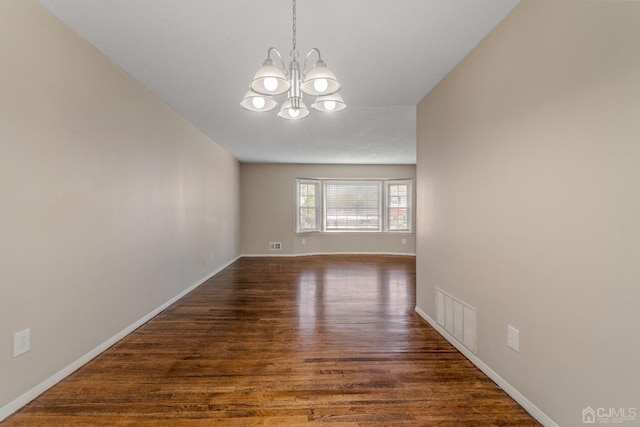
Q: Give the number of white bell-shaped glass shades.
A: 5